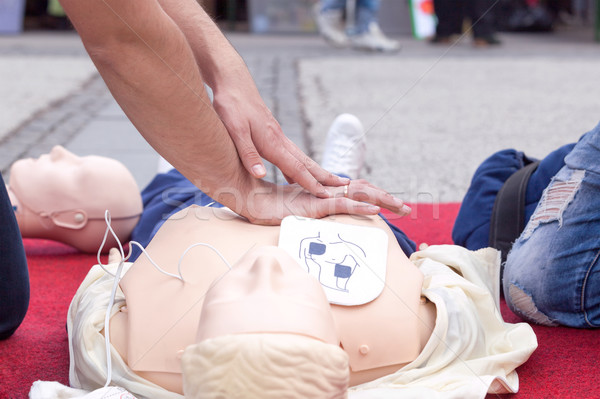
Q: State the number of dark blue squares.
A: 2